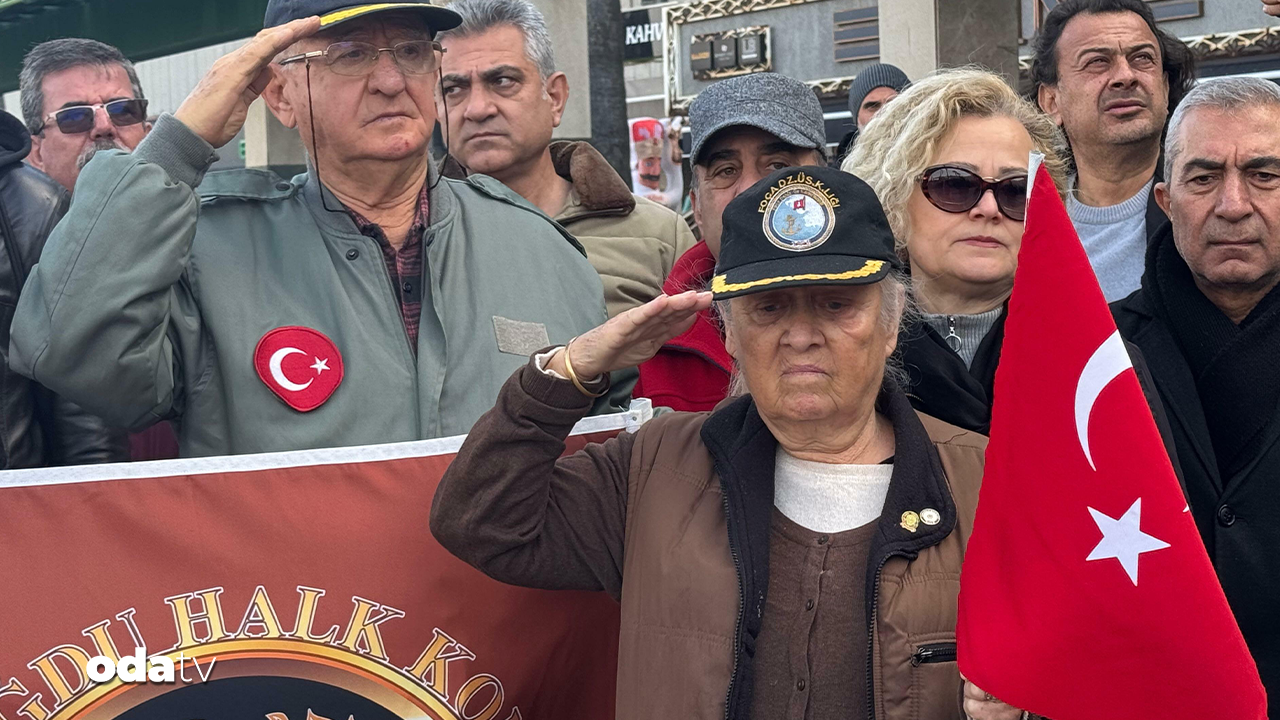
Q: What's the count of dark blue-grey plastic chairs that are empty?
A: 0